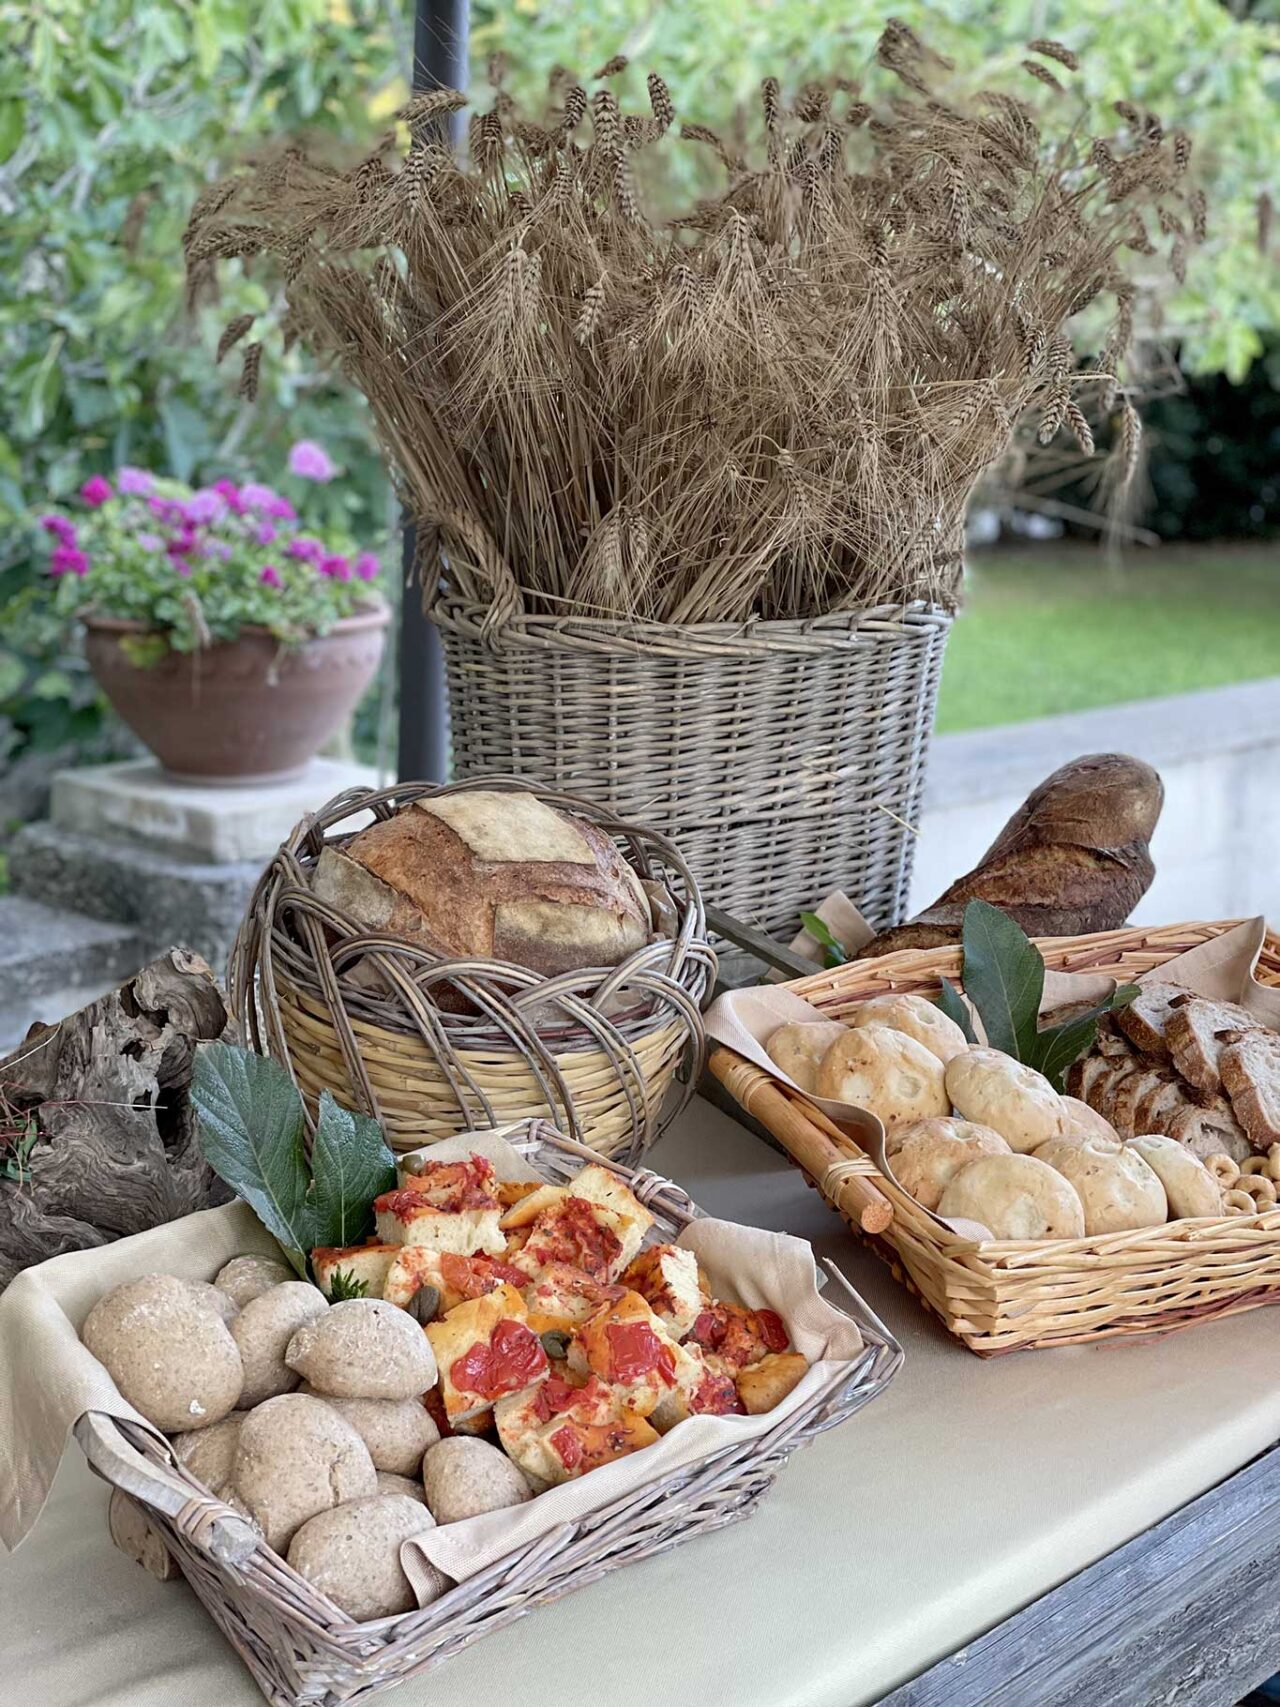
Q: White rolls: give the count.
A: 9